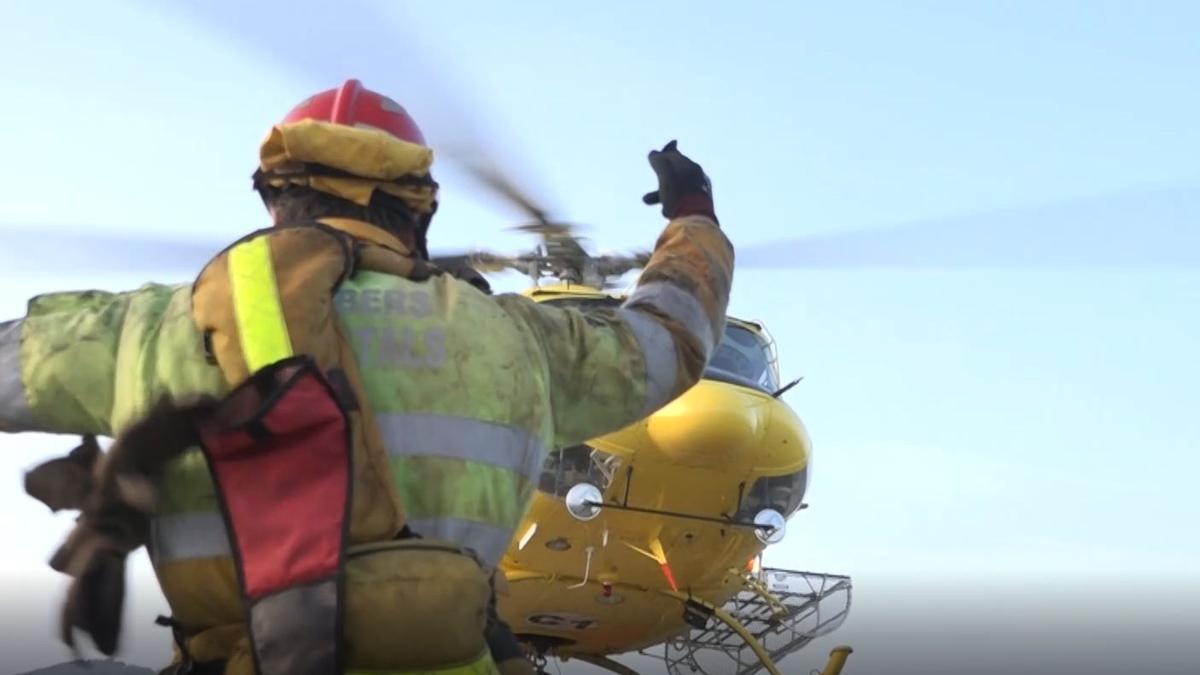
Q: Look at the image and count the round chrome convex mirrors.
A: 2